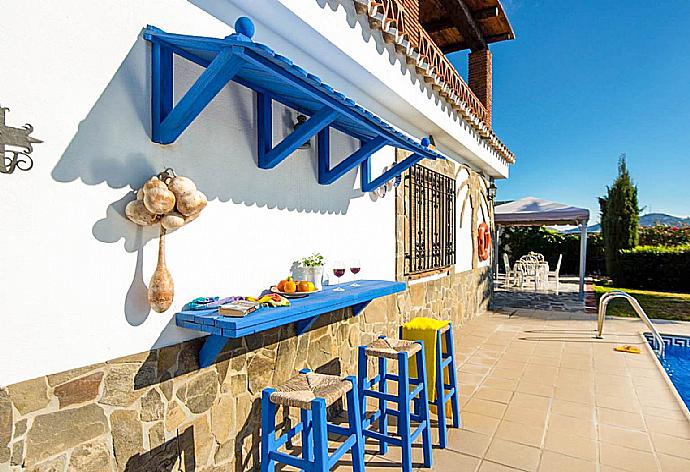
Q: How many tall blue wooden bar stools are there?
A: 3